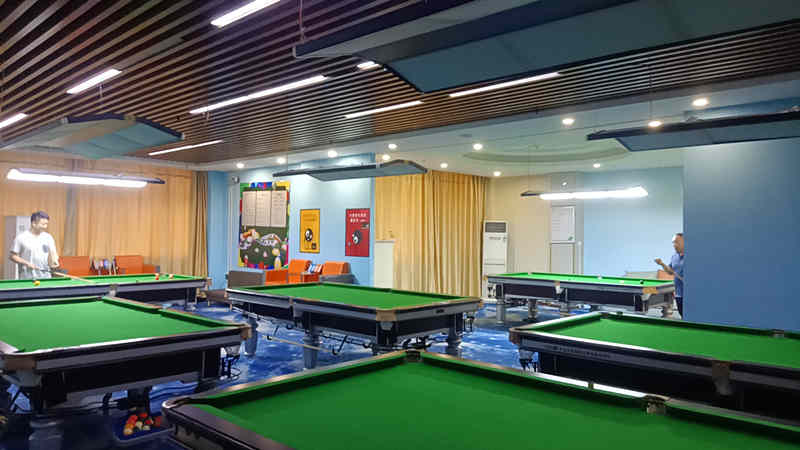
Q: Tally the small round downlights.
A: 12